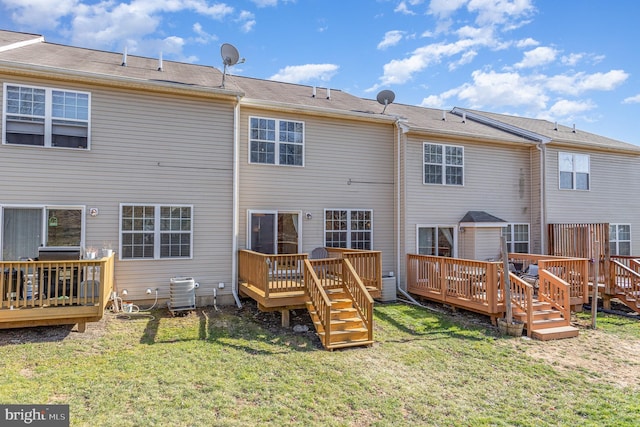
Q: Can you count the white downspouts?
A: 3